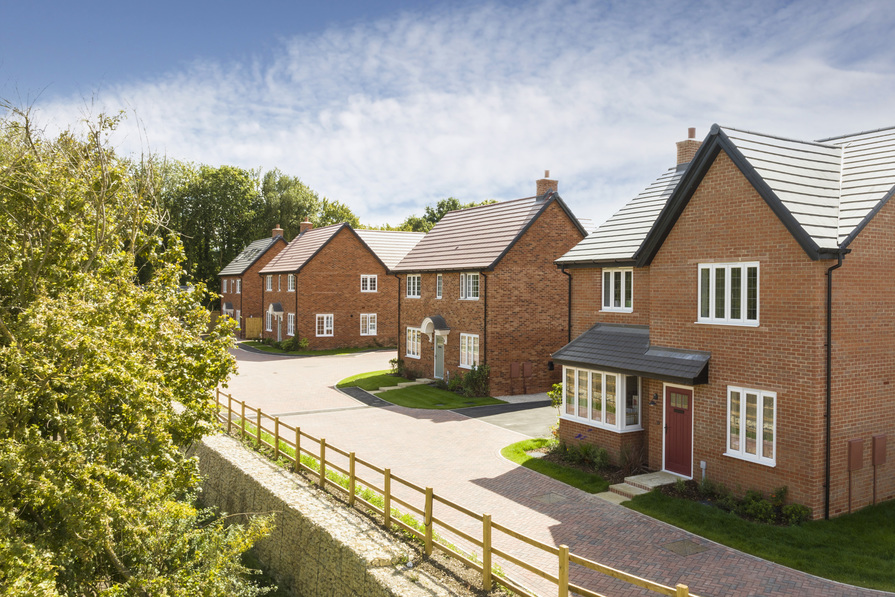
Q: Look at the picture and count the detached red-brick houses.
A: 4